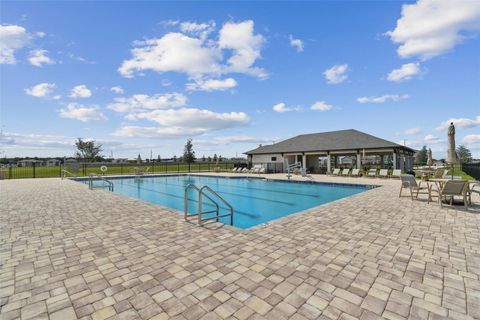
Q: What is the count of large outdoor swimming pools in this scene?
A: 1